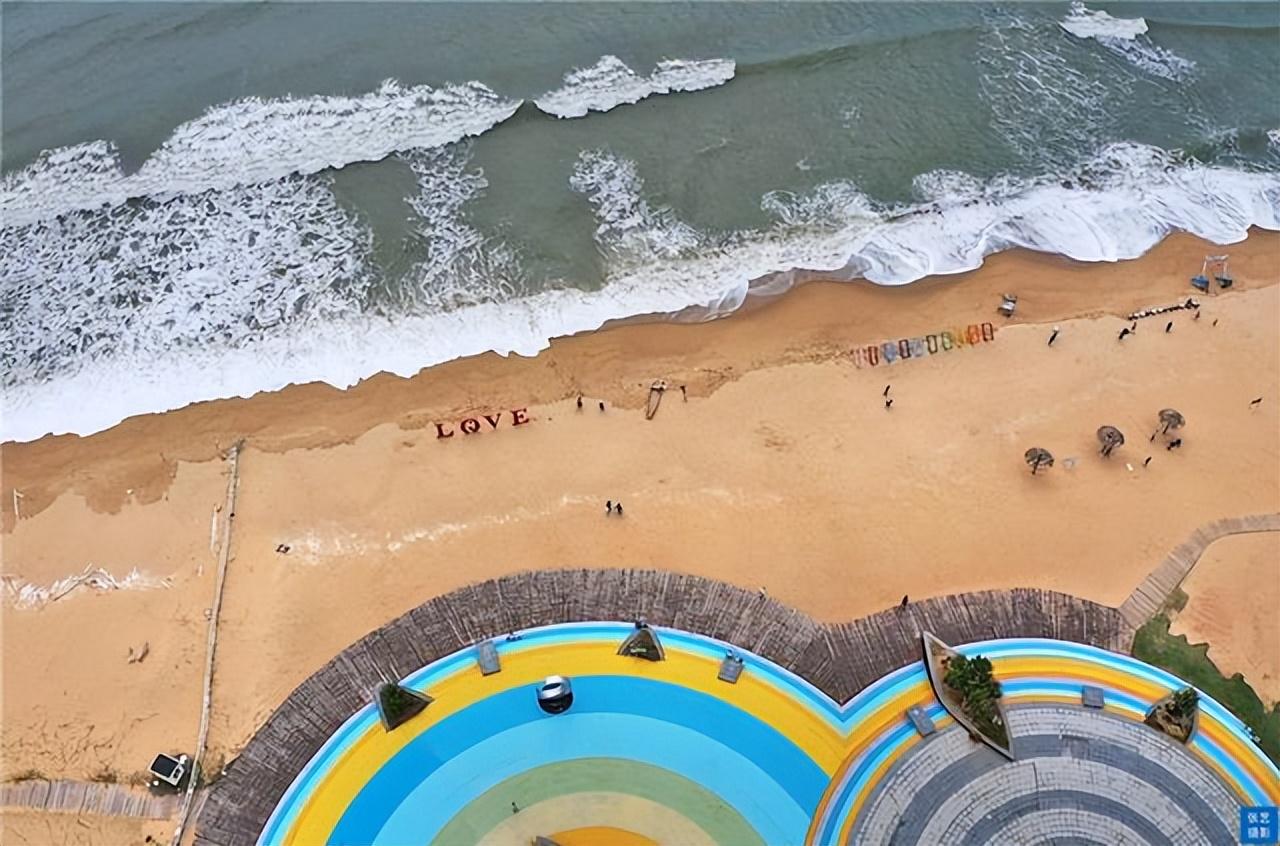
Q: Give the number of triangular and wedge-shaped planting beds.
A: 4